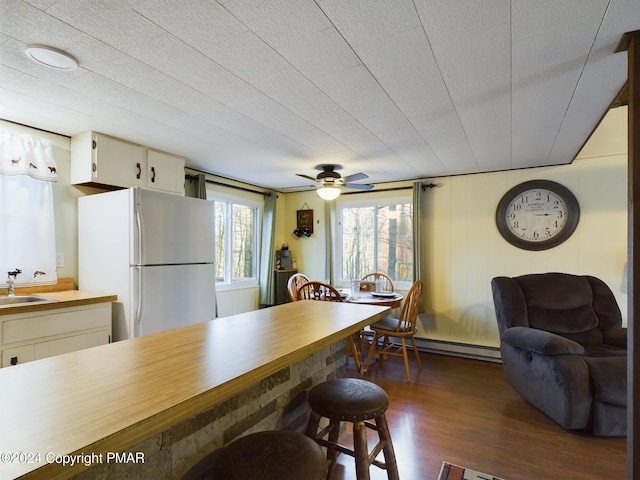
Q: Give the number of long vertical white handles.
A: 2